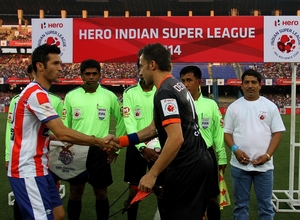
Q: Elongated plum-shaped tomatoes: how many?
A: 0